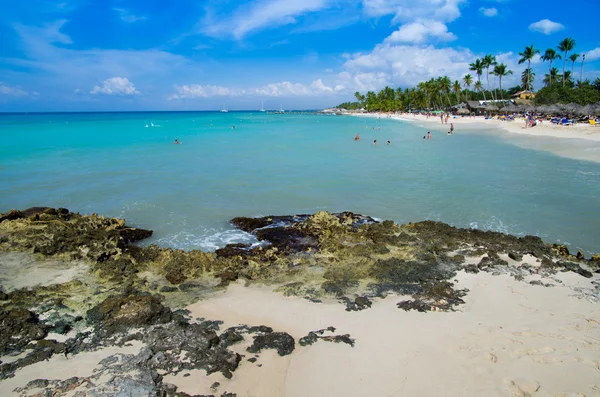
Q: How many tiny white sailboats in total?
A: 3